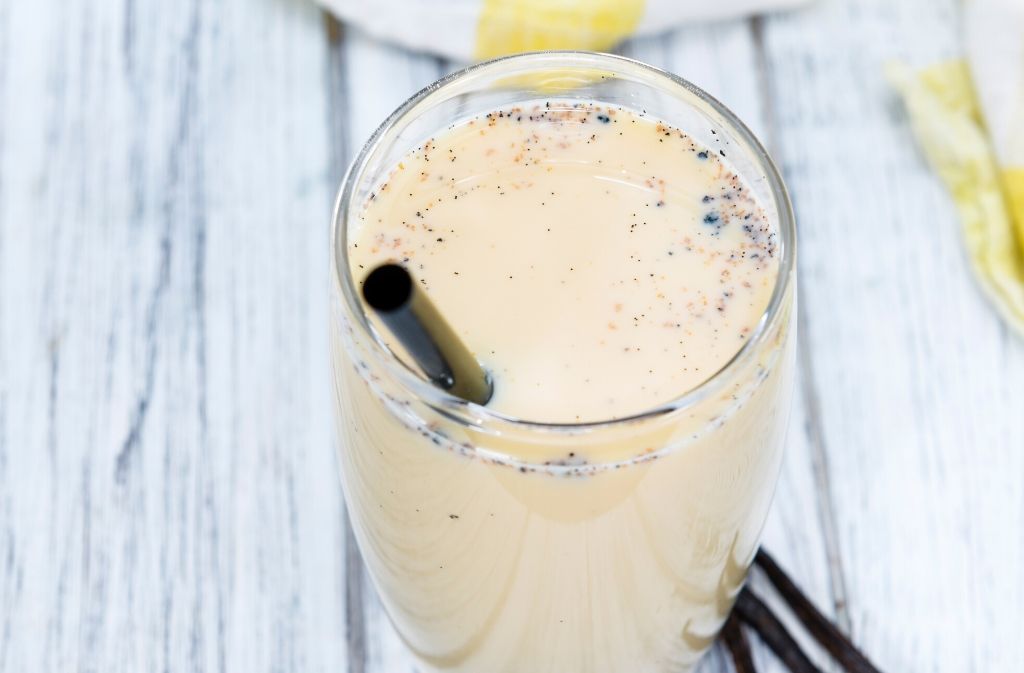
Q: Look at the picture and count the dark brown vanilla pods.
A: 3